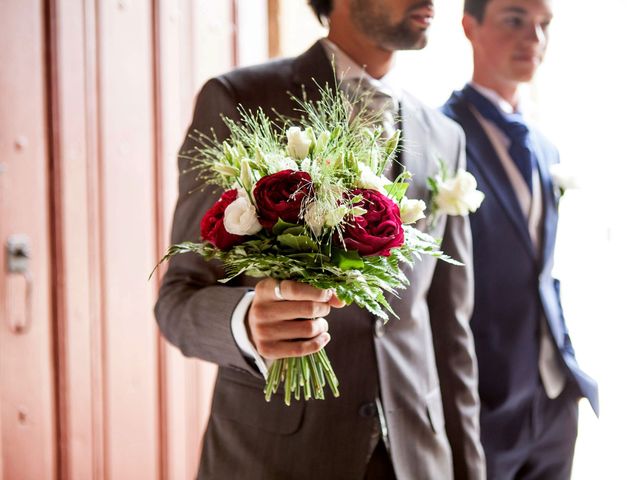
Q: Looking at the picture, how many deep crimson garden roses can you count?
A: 3